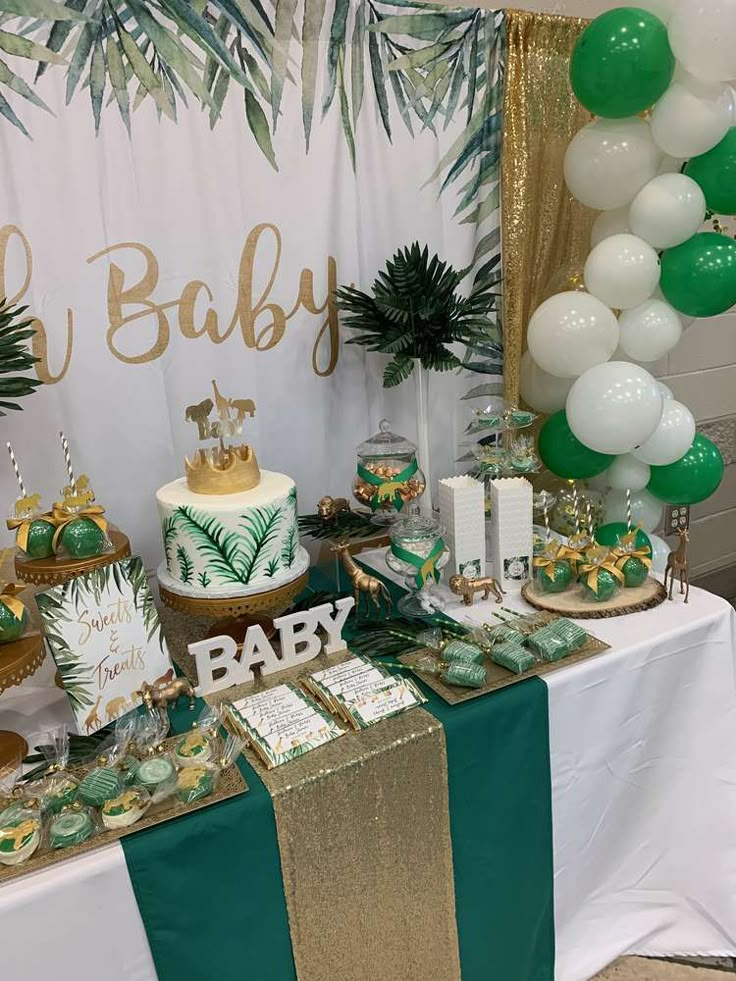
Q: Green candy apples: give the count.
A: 7